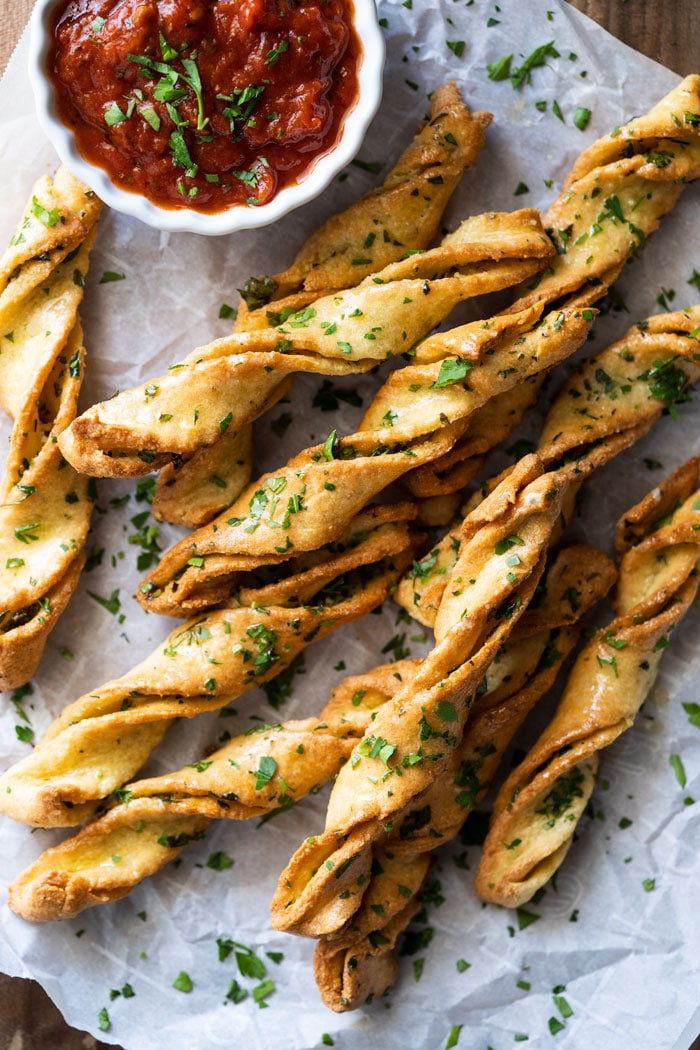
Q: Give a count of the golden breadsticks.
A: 11